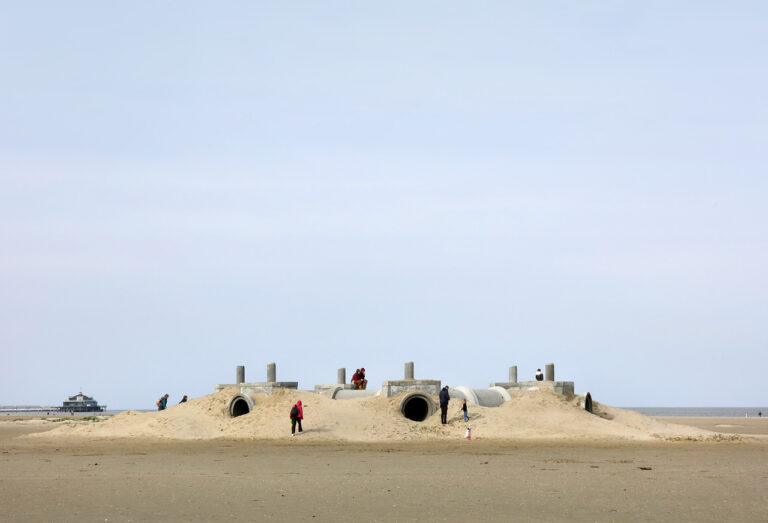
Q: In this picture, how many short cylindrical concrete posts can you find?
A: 6